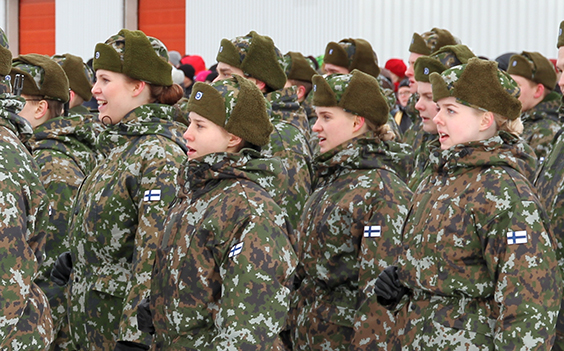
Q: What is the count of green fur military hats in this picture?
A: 14